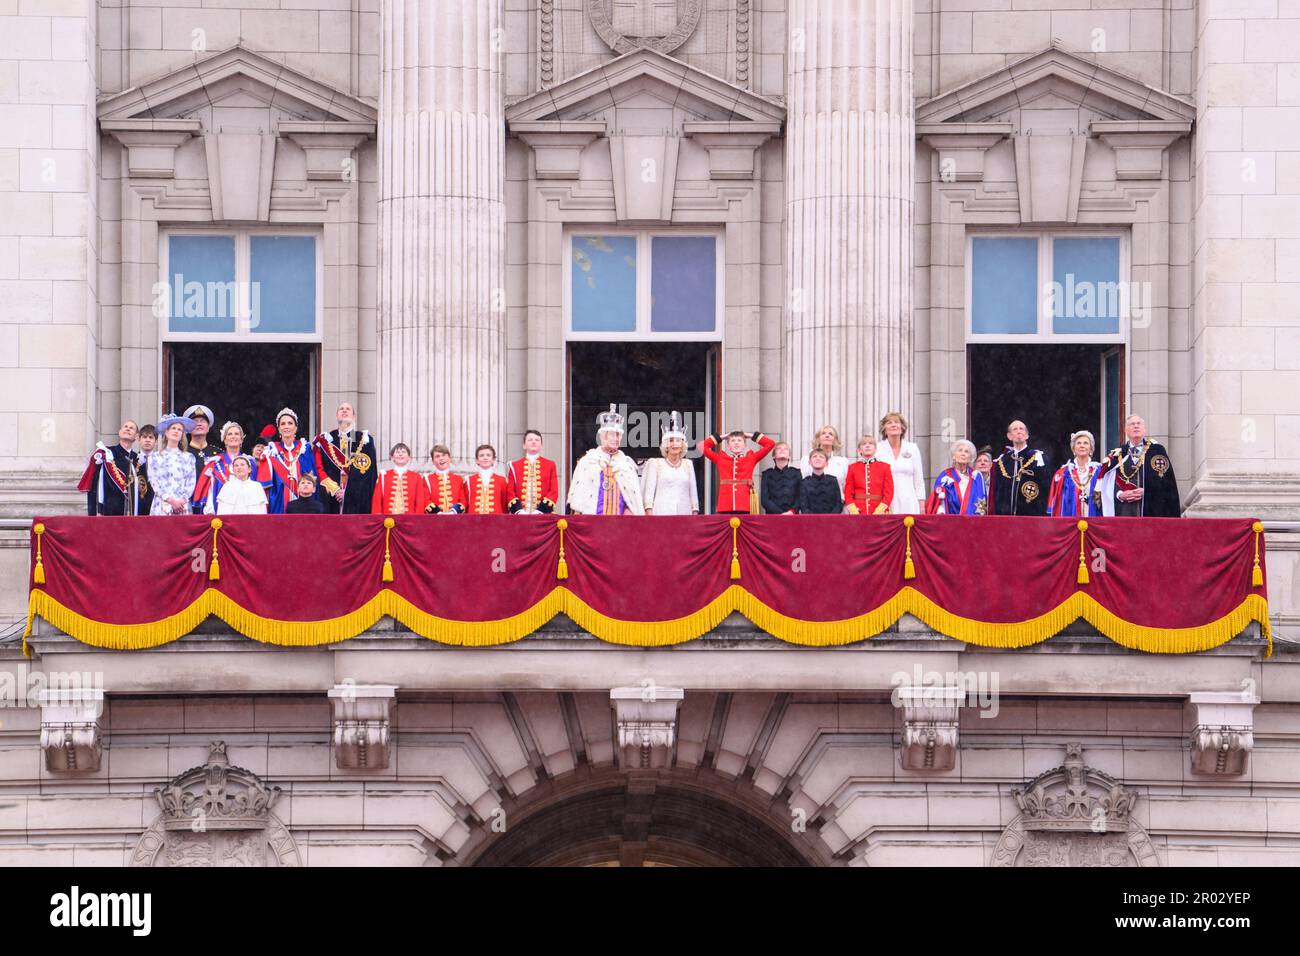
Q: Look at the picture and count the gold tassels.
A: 8